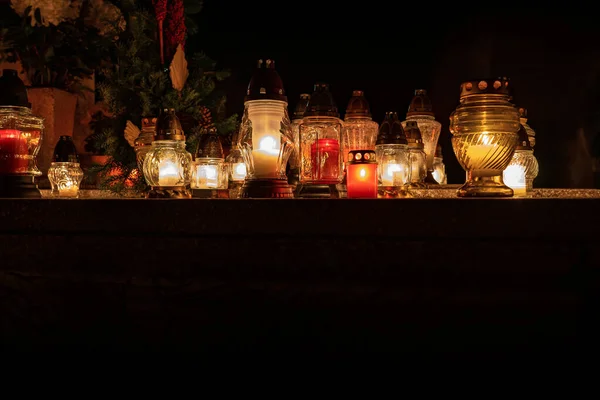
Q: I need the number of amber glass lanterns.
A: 1